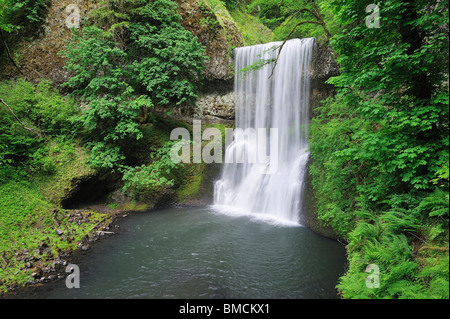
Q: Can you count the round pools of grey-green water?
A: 1